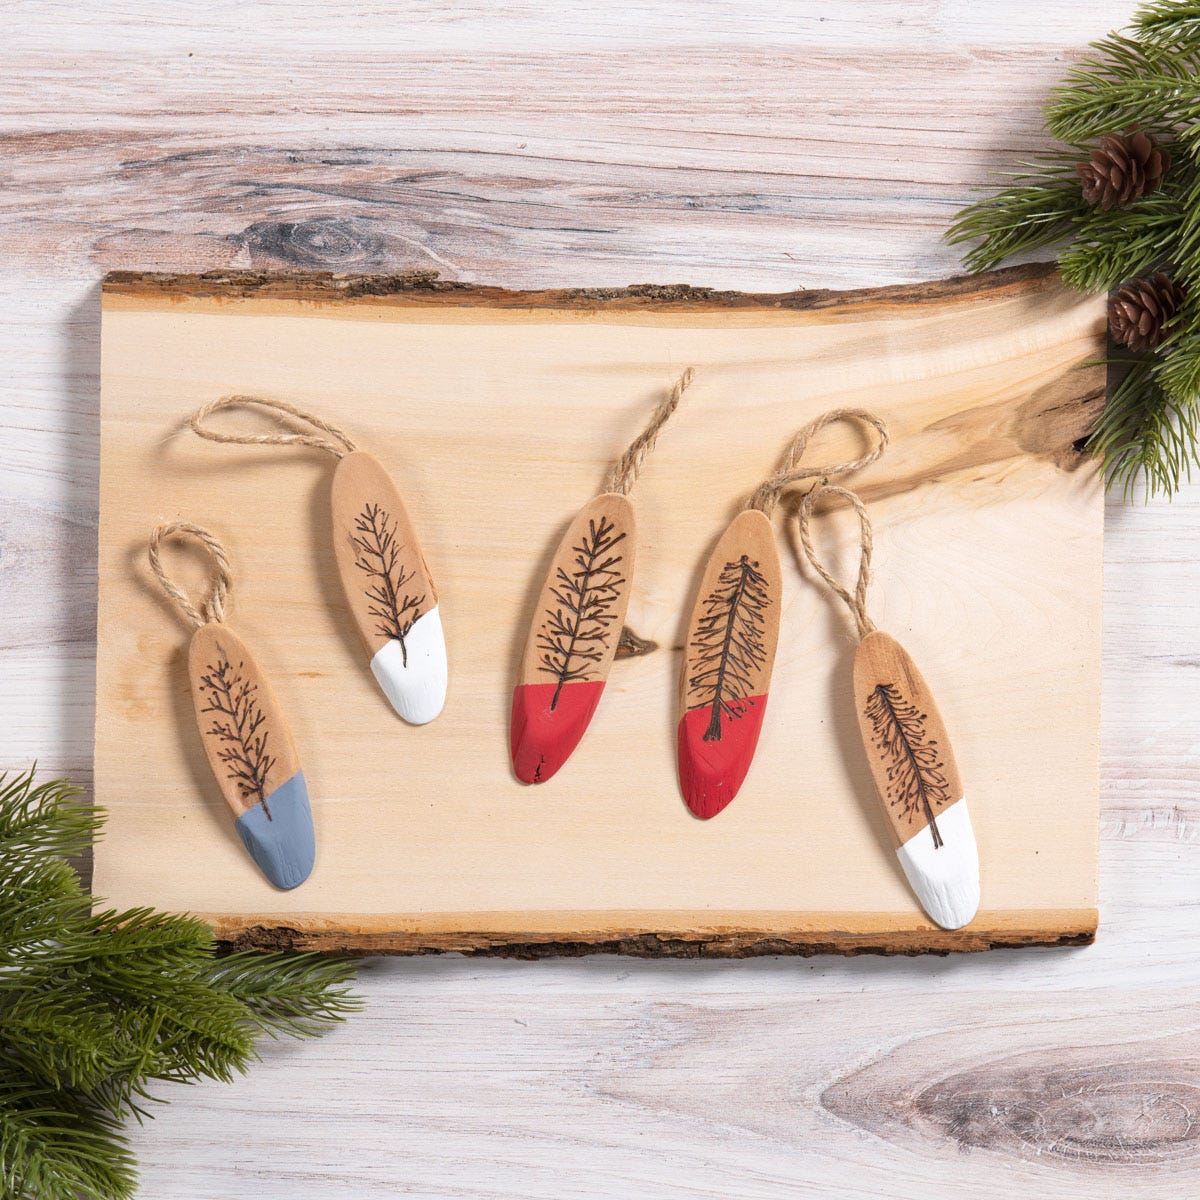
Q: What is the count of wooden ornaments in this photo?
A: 5